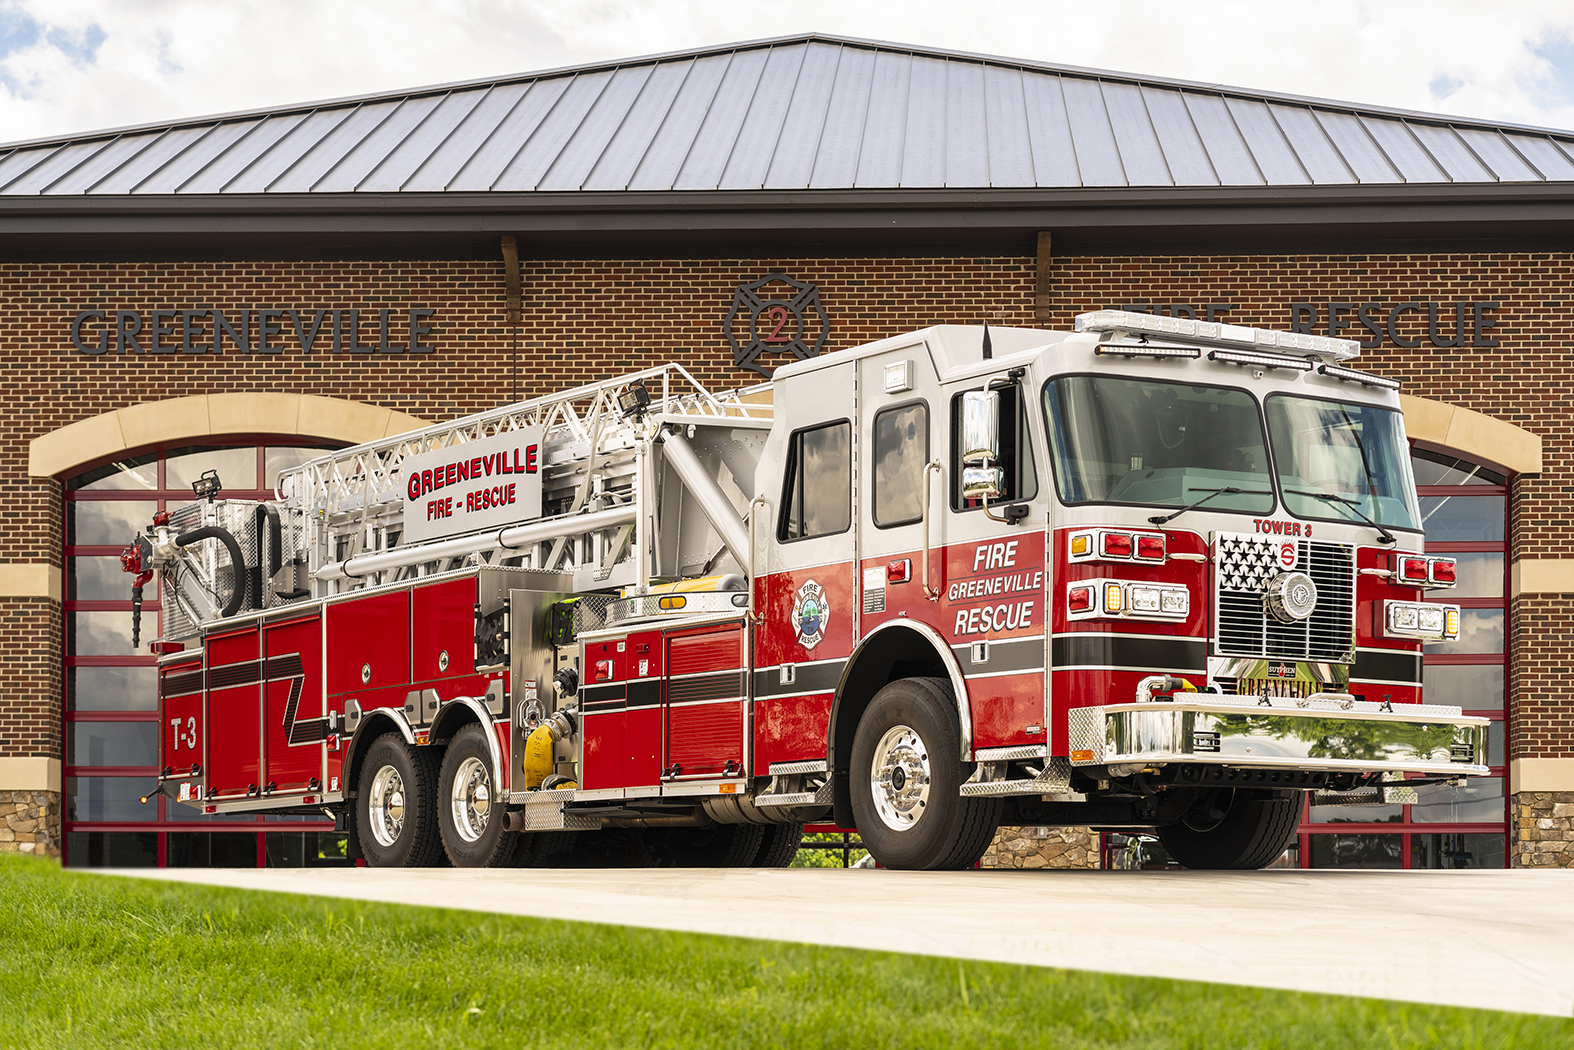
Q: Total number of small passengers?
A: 0